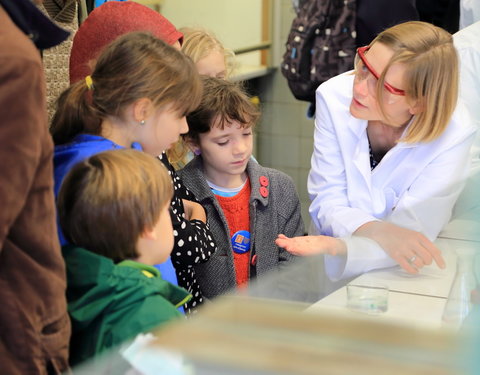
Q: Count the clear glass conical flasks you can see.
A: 1